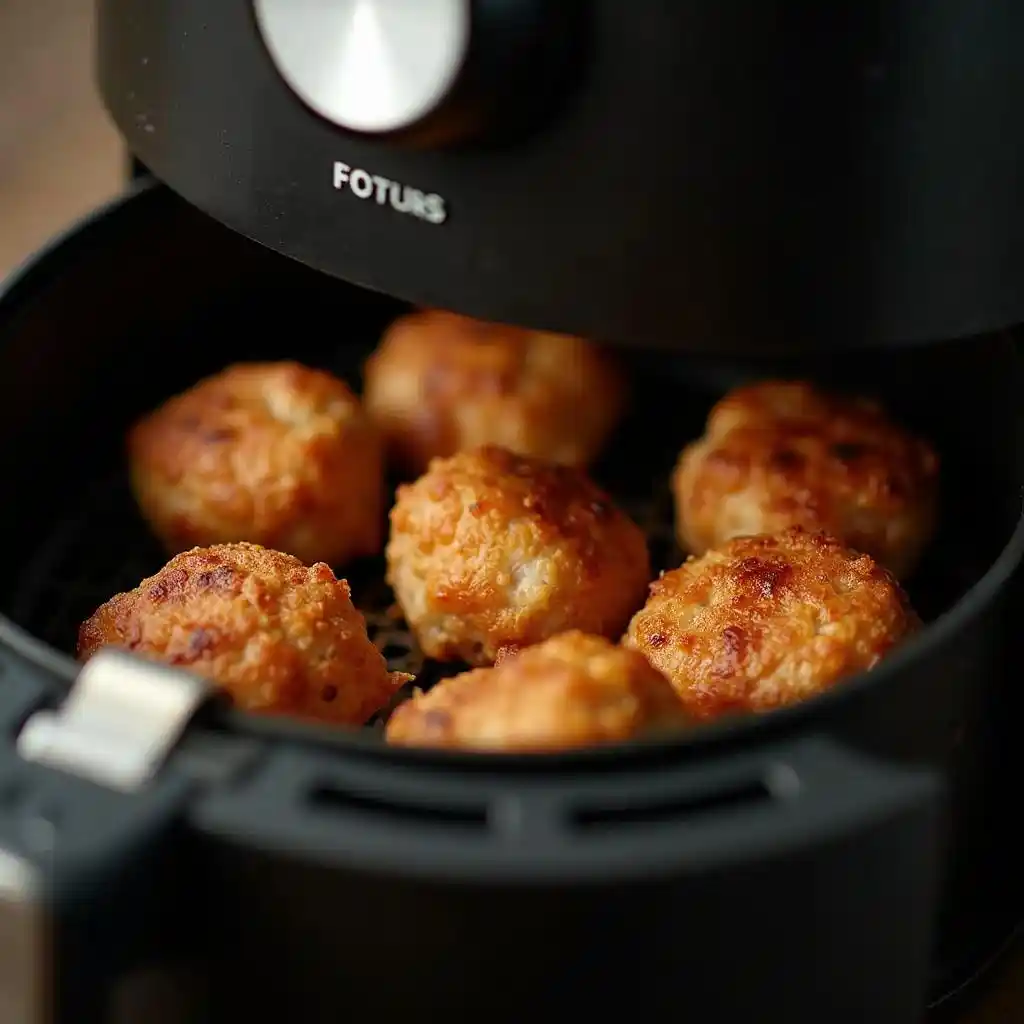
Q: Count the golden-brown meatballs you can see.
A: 7